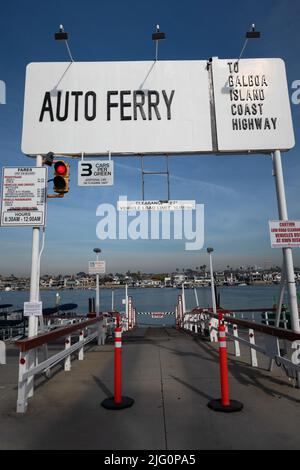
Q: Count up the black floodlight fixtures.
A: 3